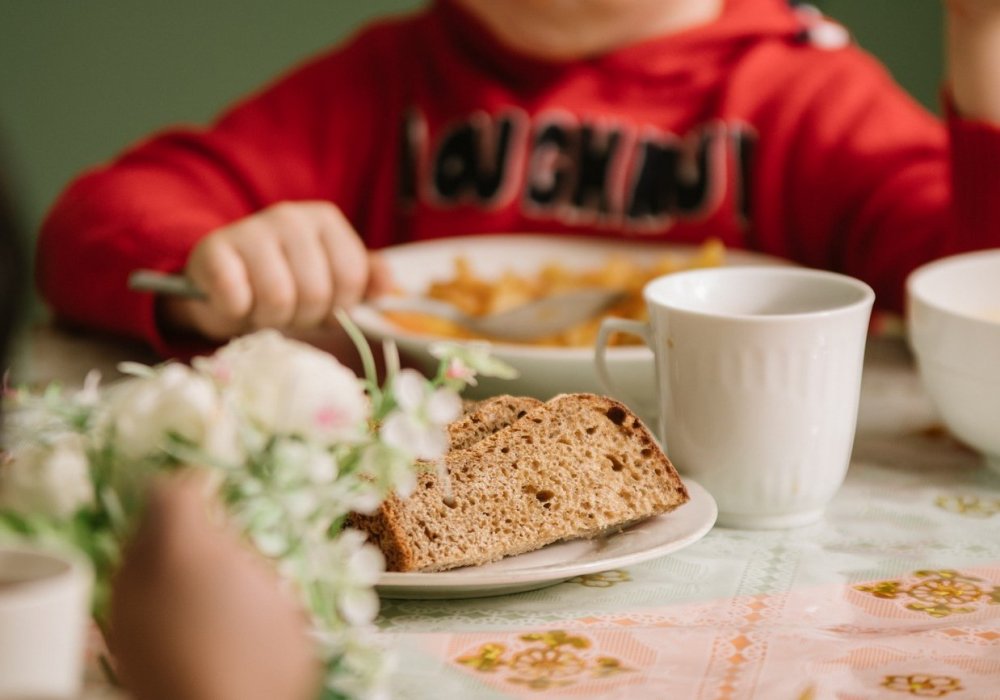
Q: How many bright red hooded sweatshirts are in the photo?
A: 1